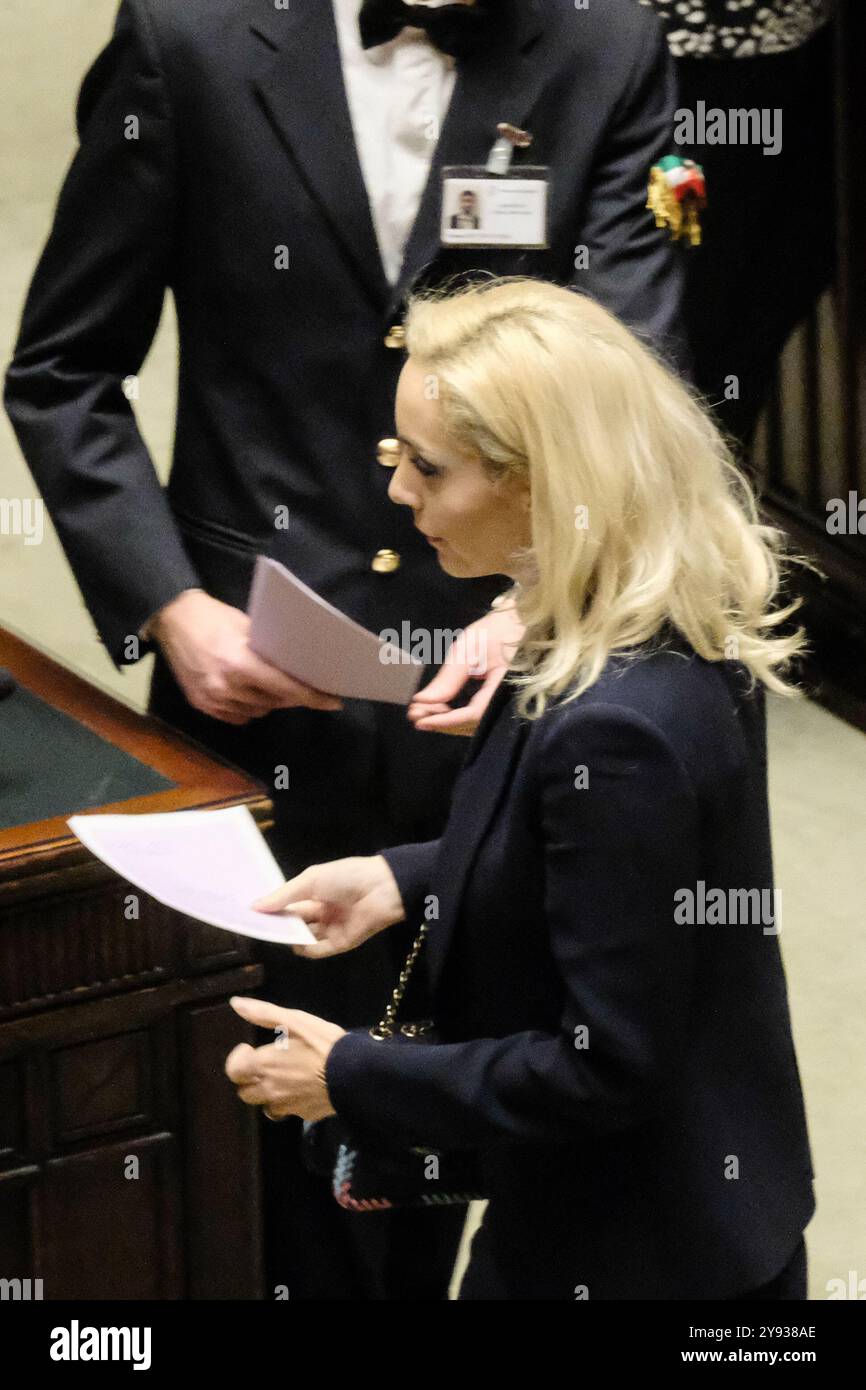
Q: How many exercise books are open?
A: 0